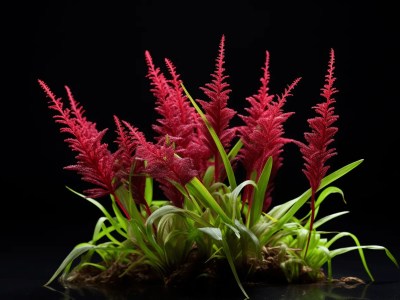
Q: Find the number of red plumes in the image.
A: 10